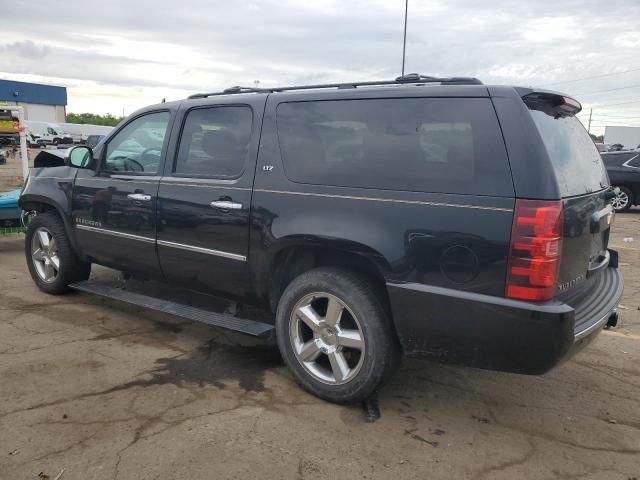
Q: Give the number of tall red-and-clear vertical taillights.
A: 1